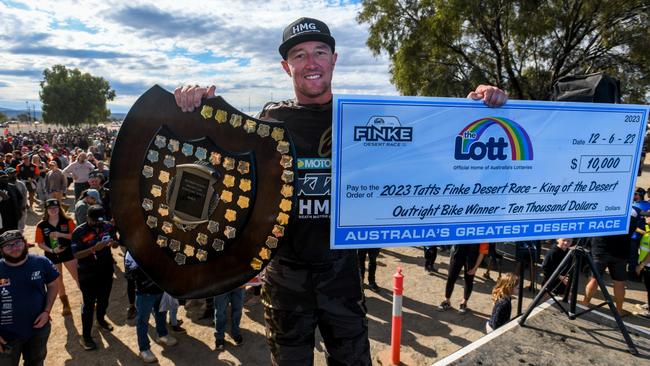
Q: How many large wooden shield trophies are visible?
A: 1